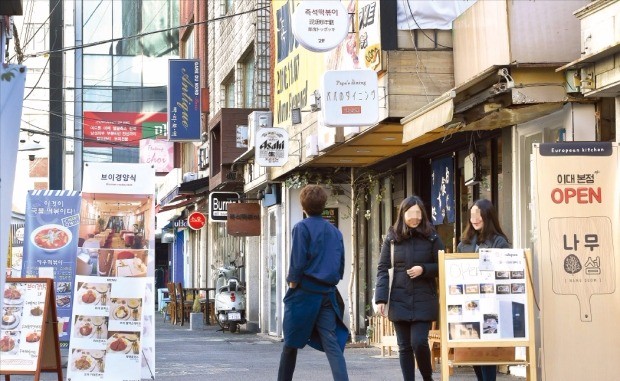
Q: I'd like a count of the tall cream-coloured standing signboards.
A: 1